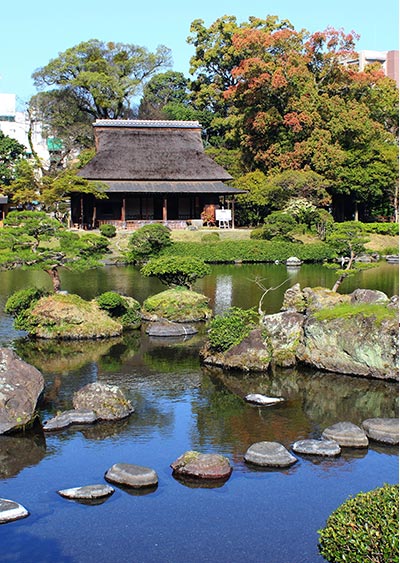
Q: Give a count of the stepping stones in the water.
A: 8